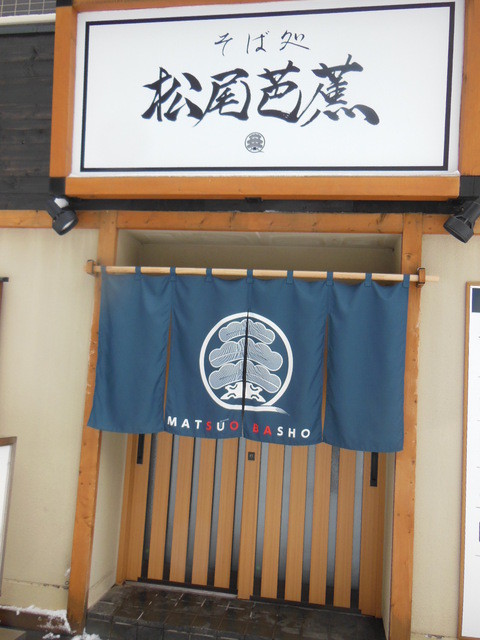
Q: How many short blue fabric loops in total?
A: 9